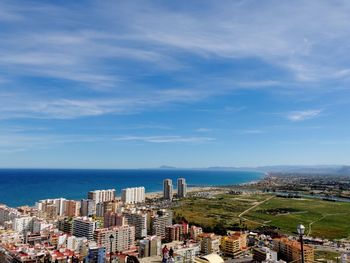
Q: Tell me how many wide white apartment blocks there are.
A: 2